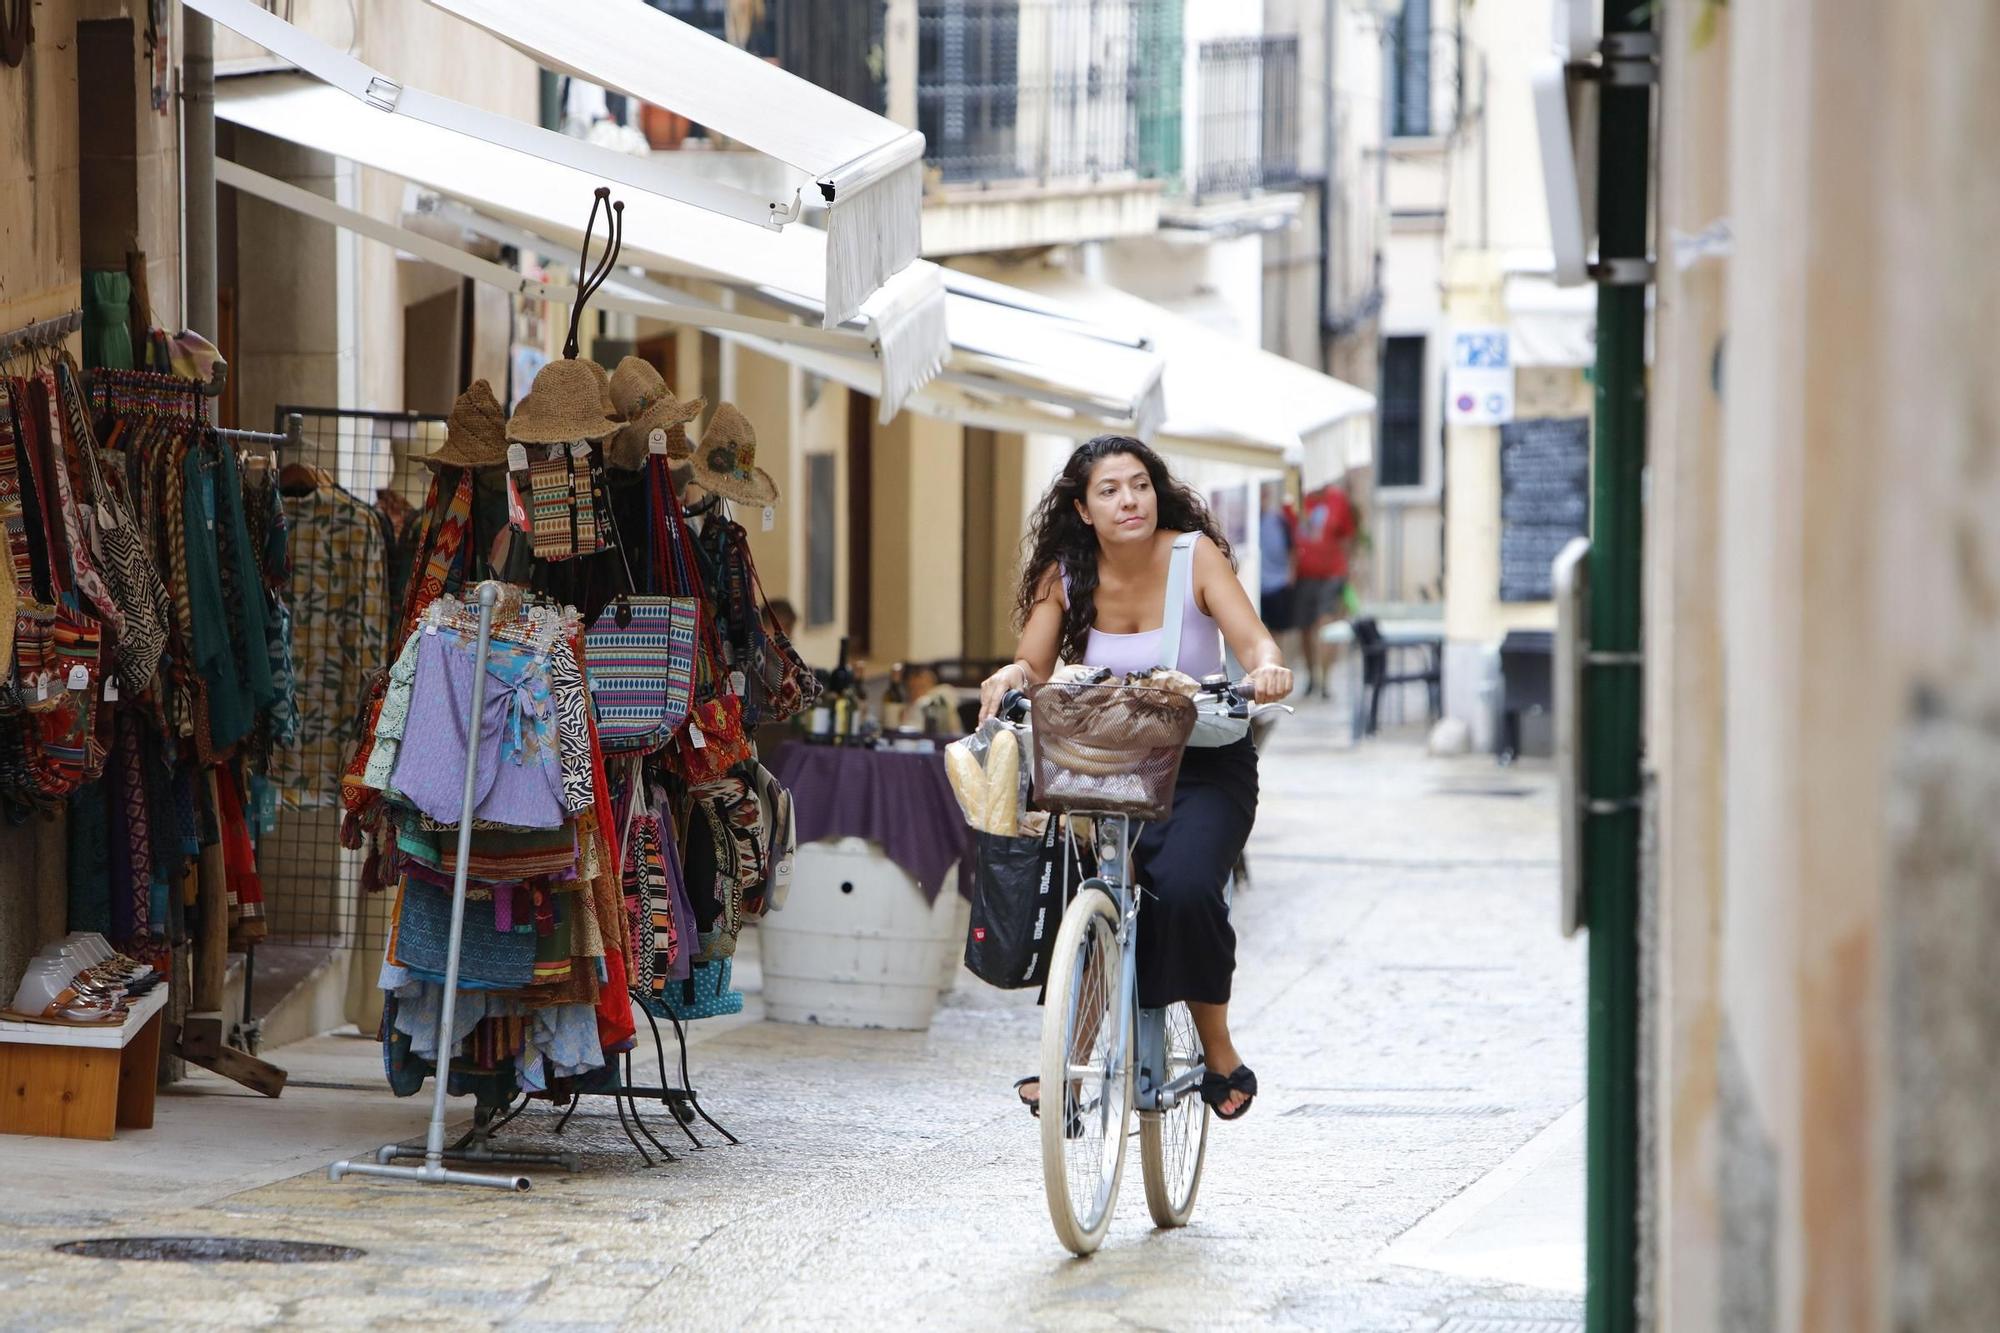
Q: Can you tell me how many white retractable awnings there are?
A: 4